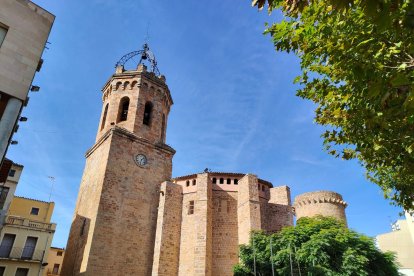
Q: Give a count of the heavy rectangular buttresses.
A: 4